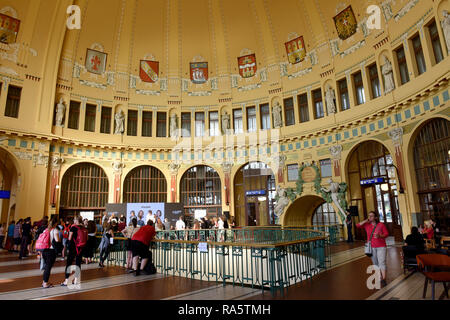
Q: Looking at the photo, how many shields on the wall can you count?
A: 7